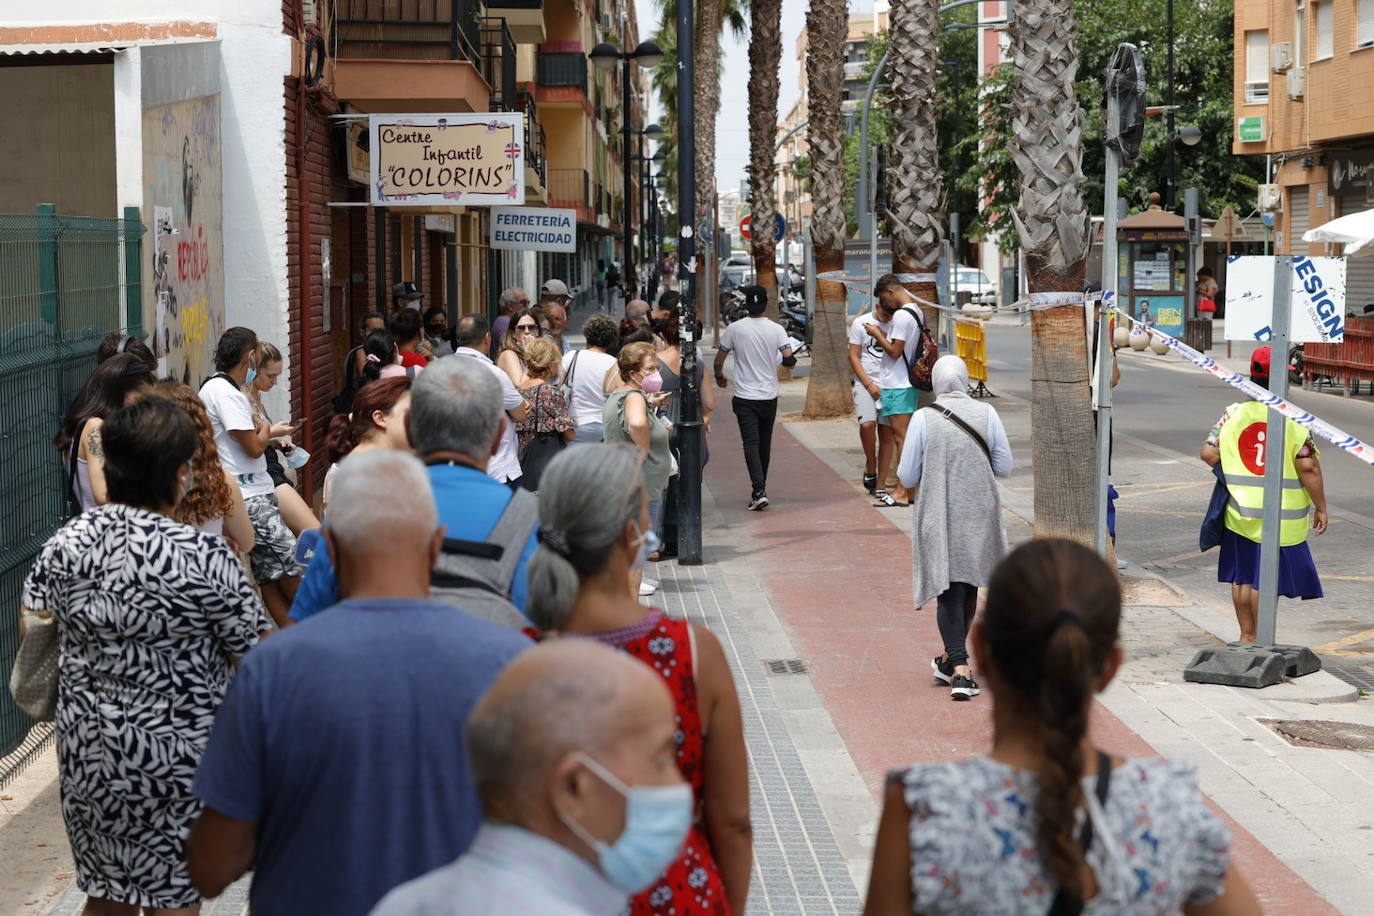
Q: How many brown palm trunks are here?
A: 5